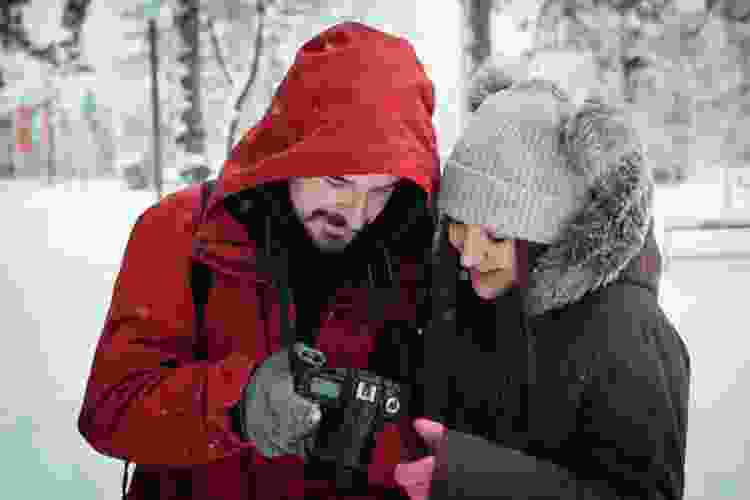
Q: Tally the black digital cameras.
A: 1